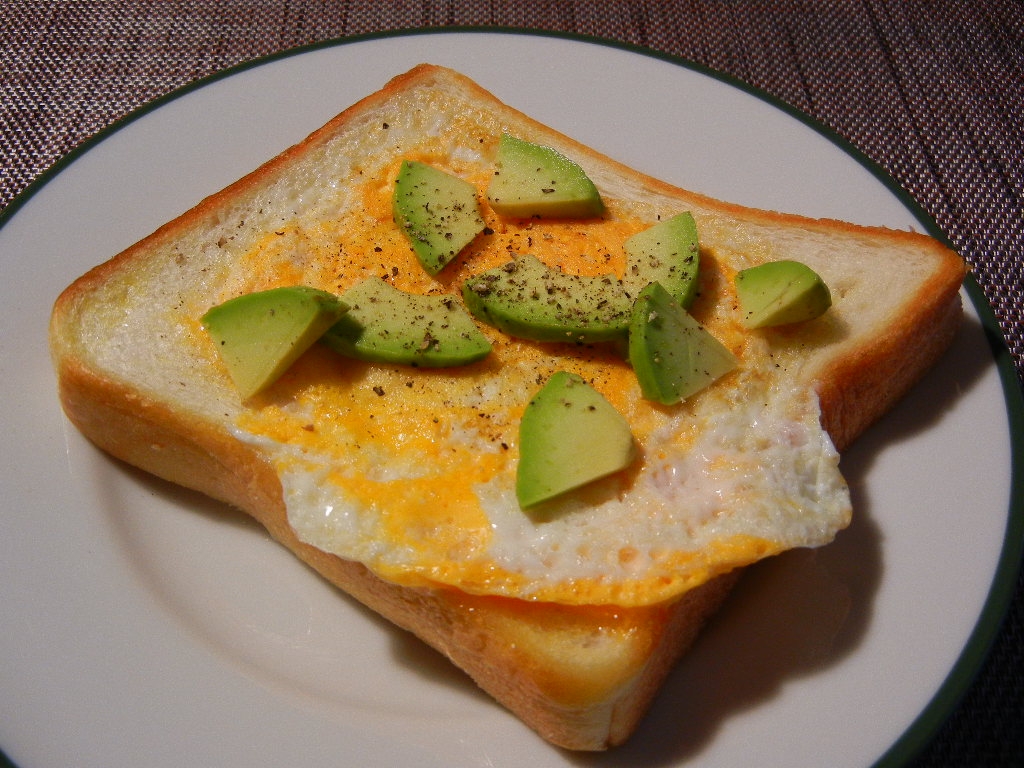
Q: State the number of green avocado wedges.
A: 9